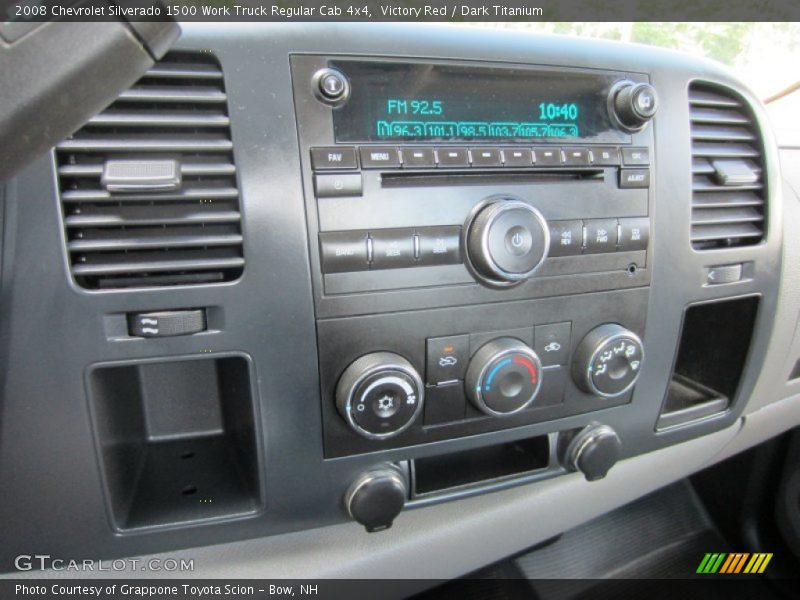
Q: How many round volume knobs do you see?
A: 1